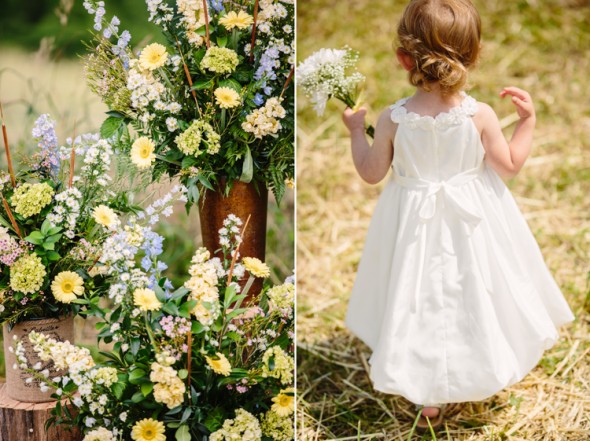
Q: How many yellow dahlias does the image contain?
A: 11